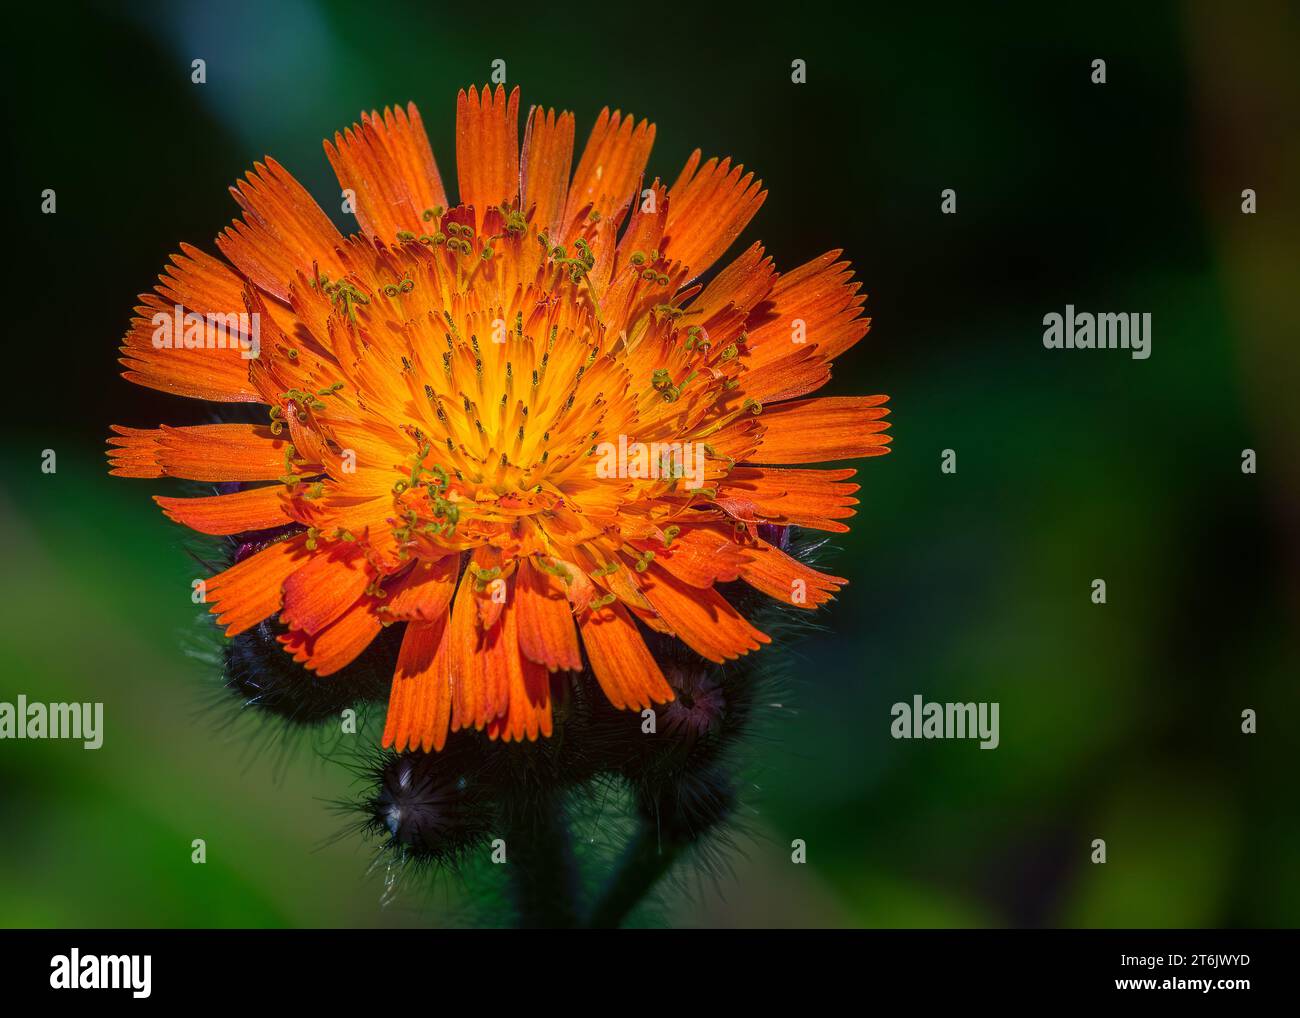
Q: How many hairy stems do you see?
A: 2